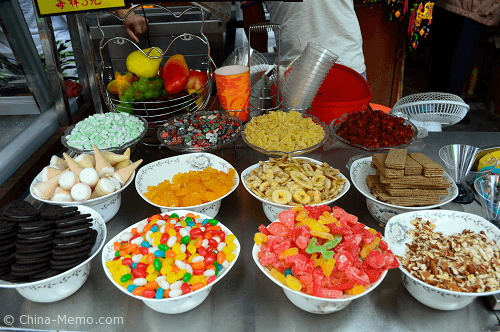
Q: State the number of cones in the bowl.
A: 15